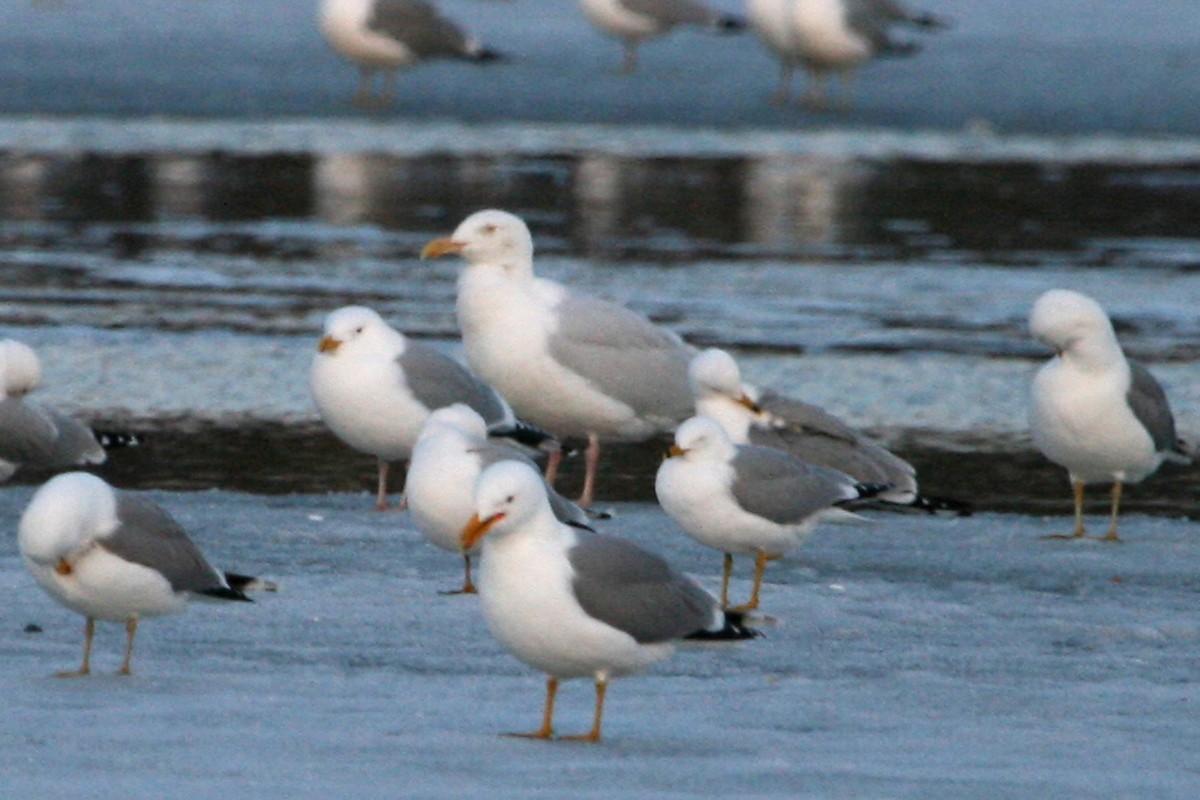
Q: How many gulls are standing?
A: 13